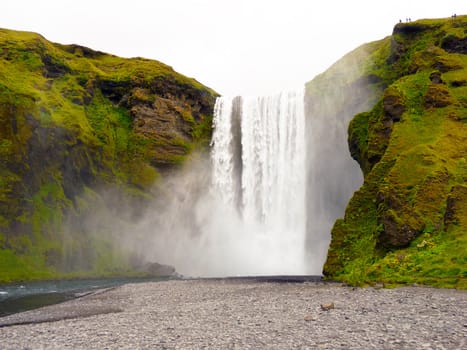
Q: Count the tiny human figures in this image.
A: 5